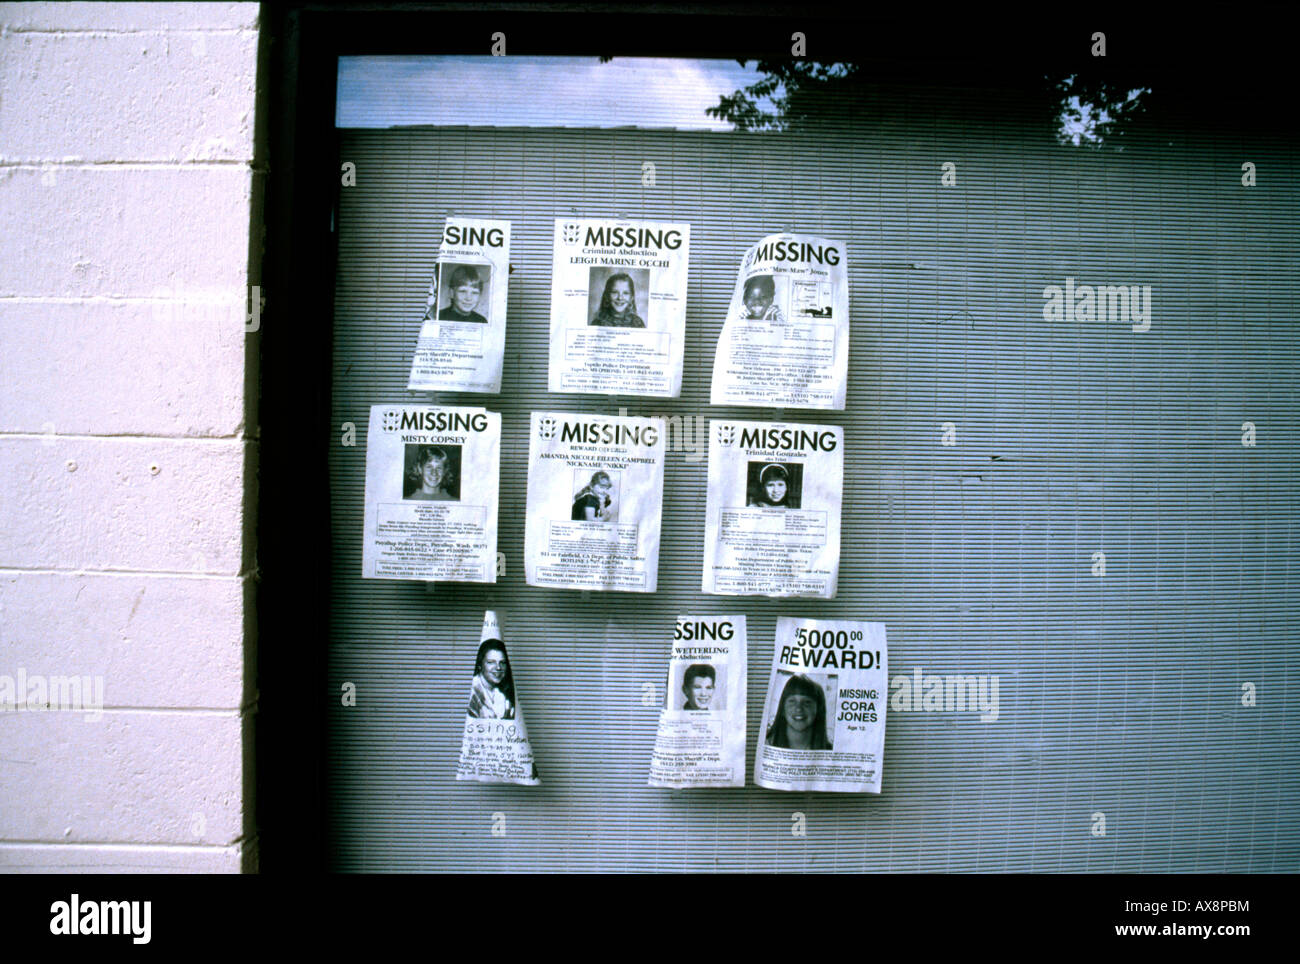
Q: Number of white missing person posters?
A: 9